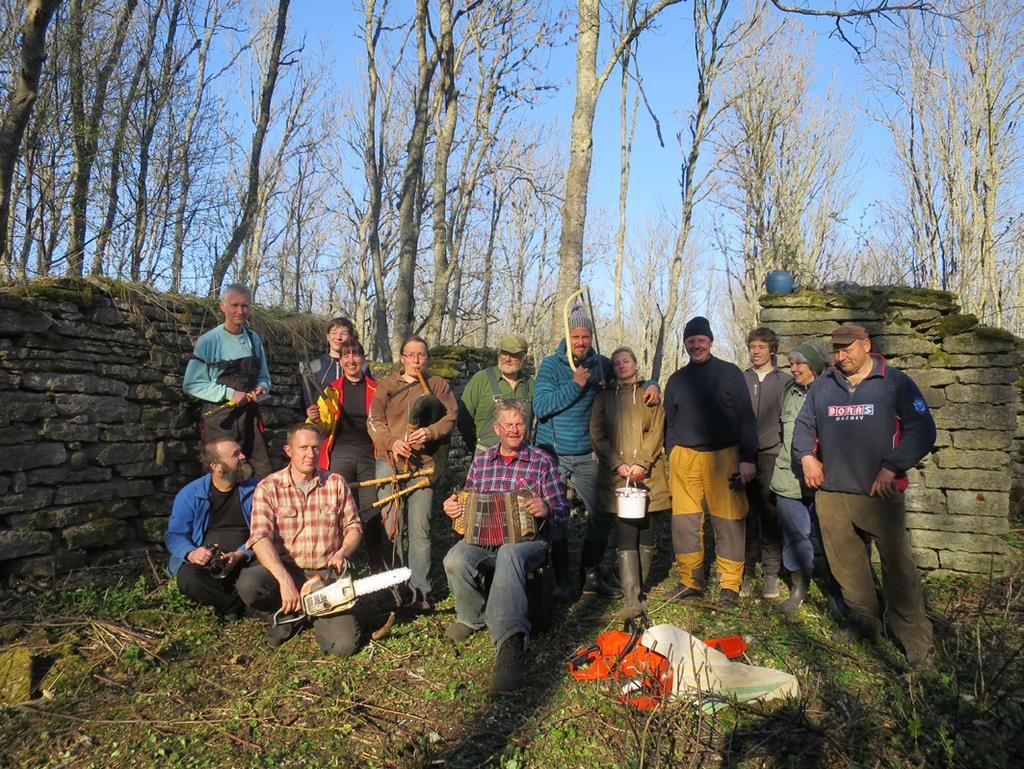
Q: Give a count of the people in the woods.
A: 14